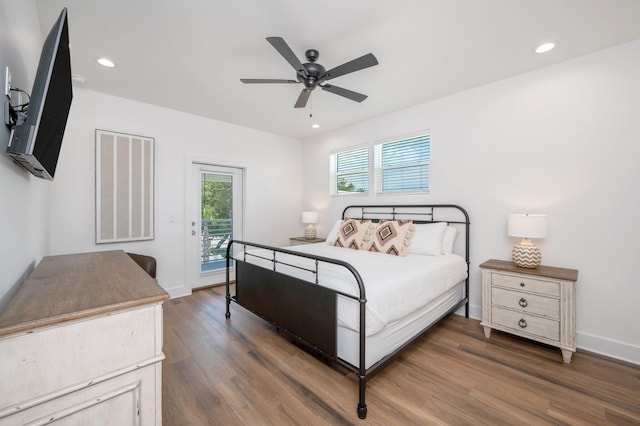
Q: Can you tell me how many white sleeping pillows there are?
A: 3